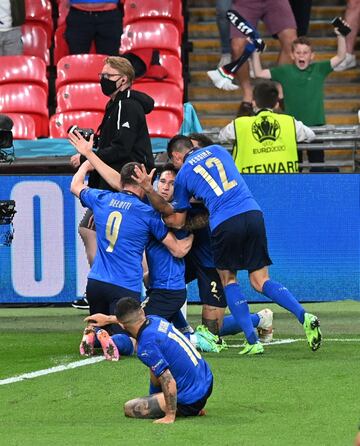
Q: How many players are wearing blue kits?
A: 5